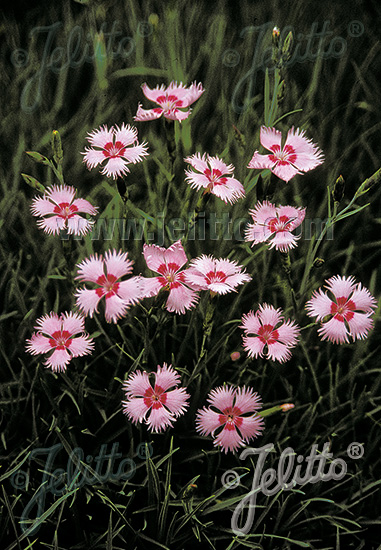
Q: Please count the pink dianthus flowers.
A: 14